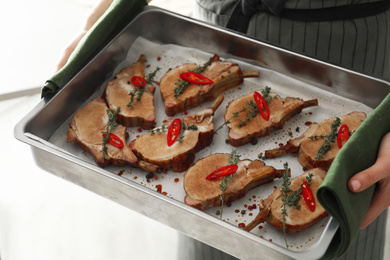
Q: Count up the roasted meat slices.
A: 8